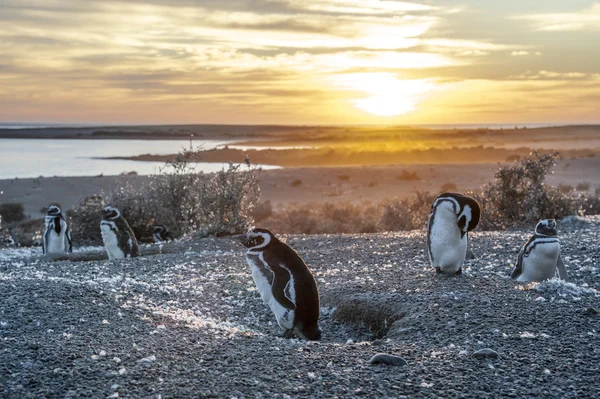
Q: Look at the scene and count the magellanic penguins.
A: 6